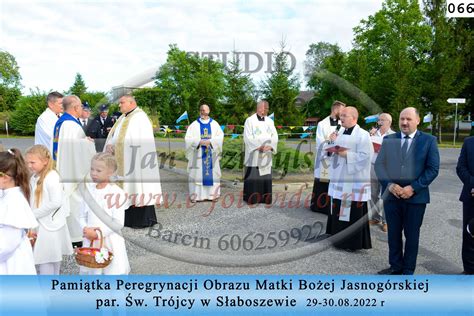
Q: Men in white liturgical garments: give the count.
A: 7